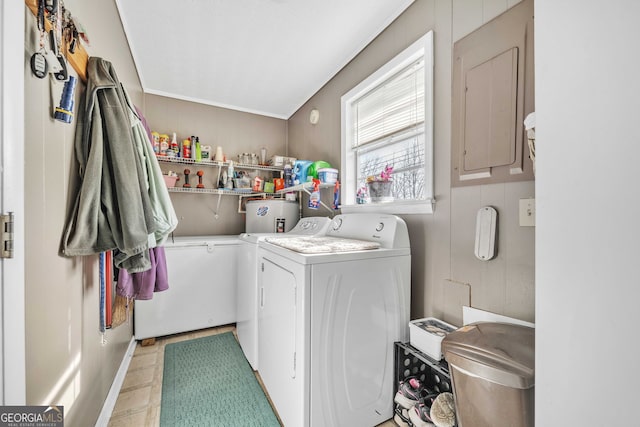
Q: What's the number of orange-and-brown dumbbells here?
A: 2